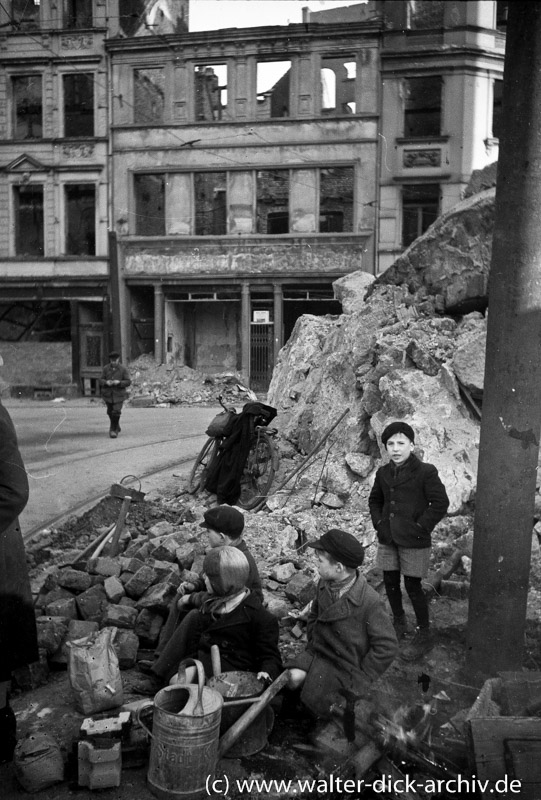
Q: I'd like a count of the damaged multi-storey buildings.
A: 3